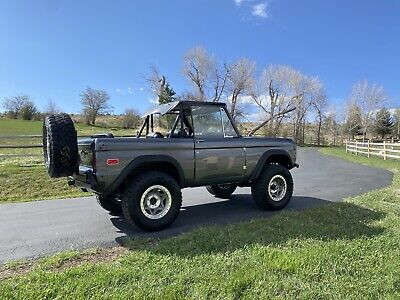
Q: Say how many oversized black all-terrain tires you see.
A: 5